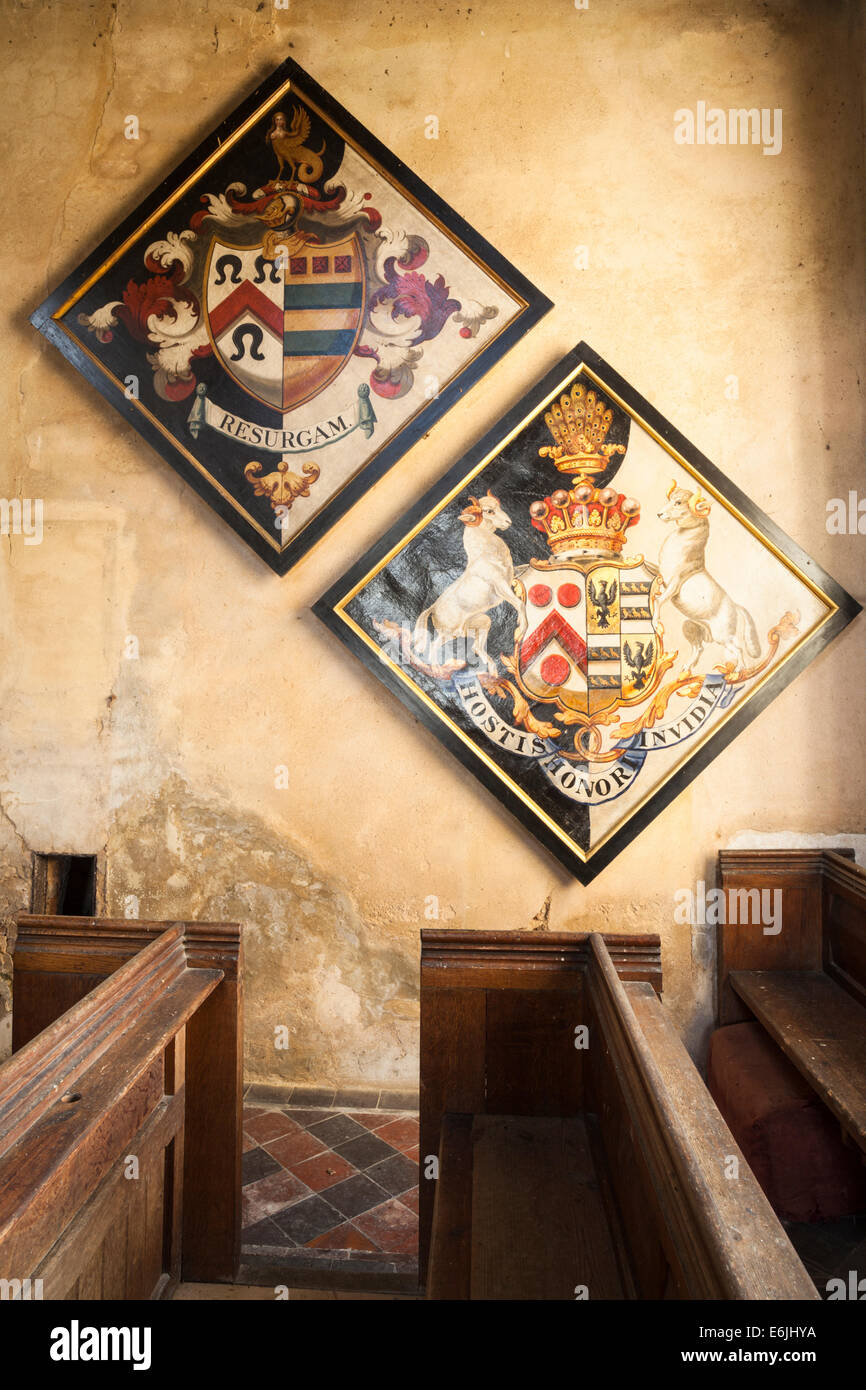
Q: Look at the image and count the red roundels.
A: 3